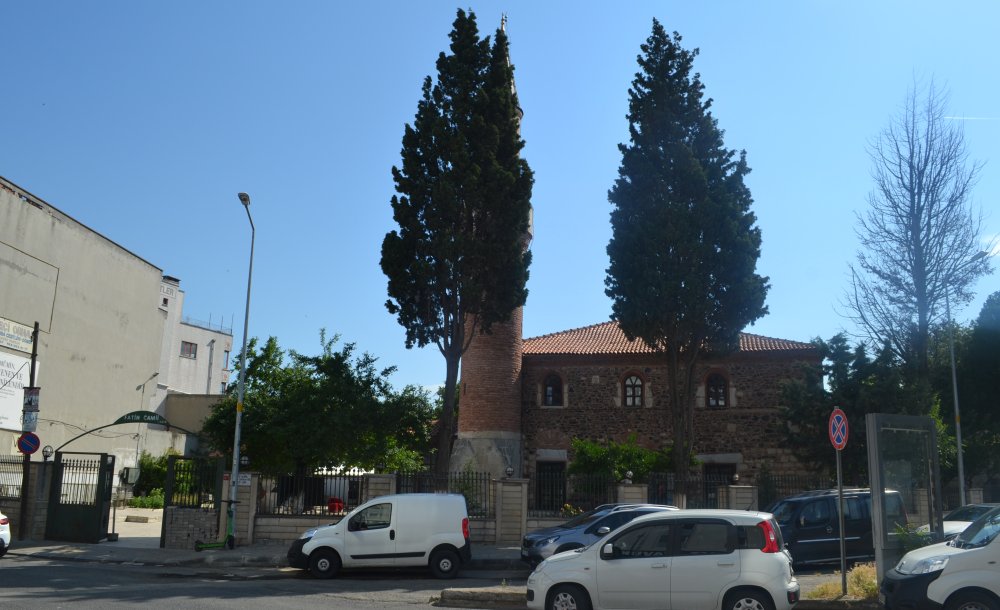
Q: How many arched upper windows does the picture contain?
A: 3